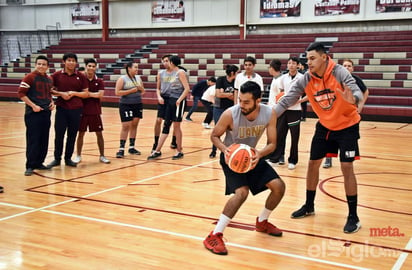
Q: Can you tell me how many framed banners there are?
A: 5